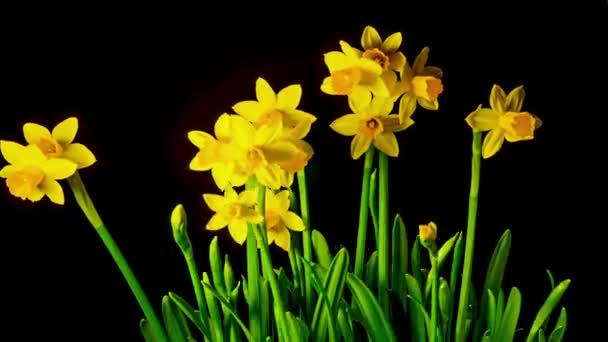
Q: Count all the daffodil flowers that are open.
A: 13